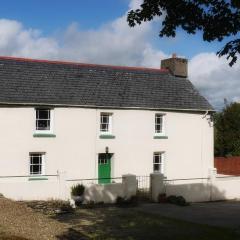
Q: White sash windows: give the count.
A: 5